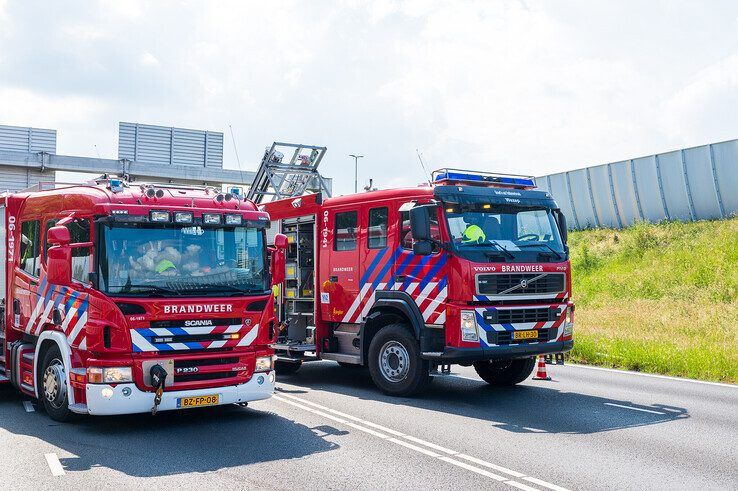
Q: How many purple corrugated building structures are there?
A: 0